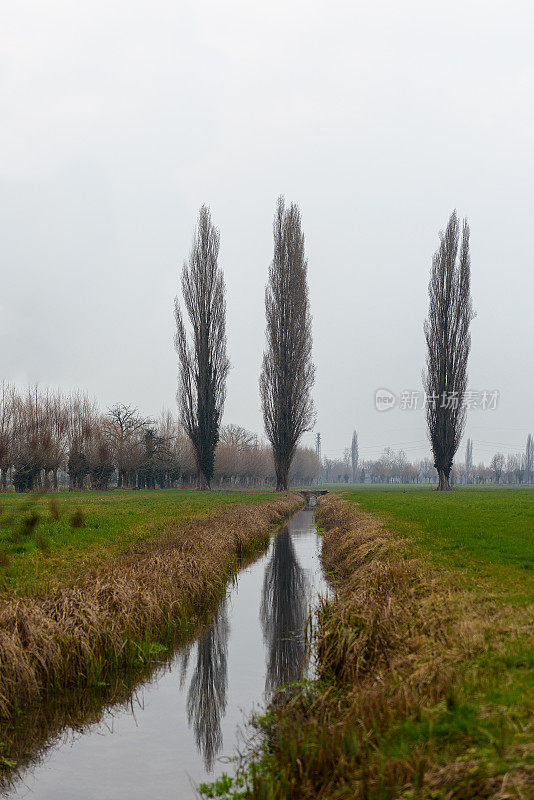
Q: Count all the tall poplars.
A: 3